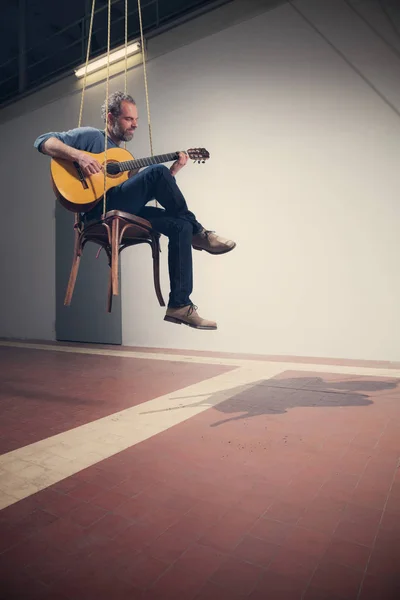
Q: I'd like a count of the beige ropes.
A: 4